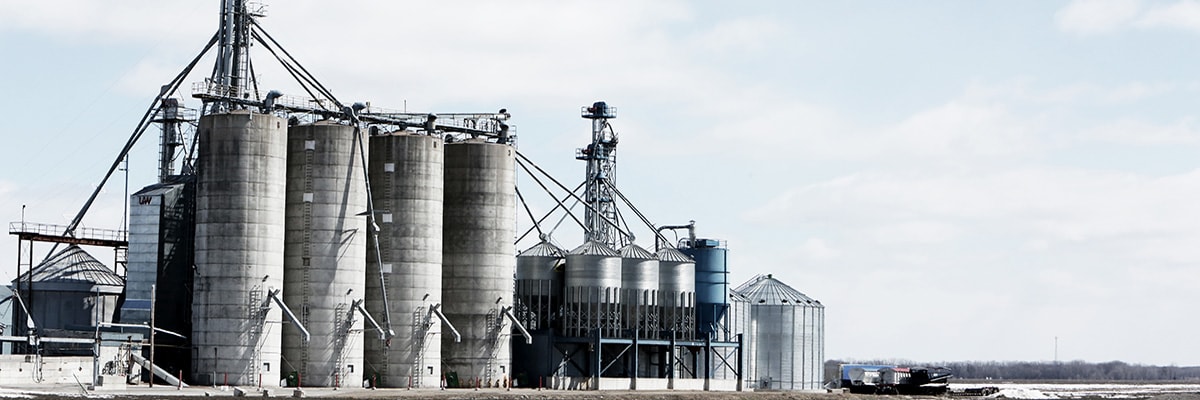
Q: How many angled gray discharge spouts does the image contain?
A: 4